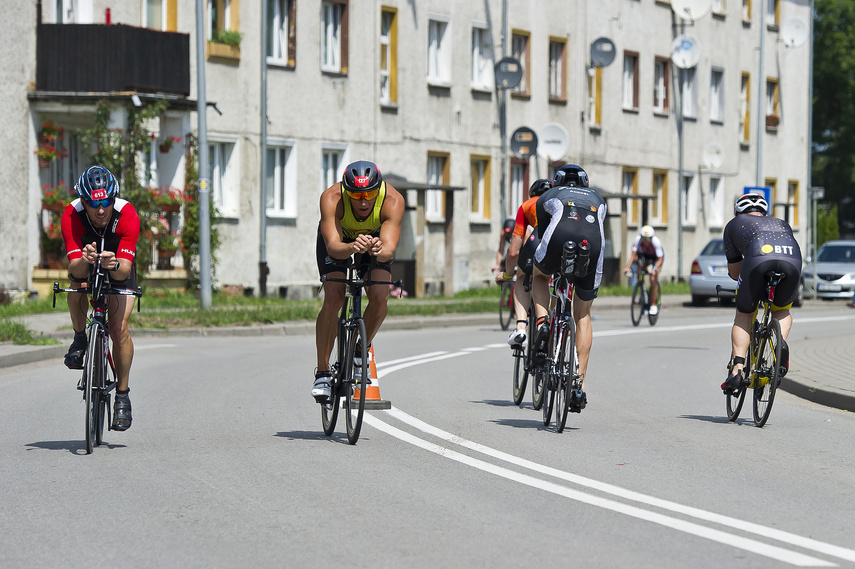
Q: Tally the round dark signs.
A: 3